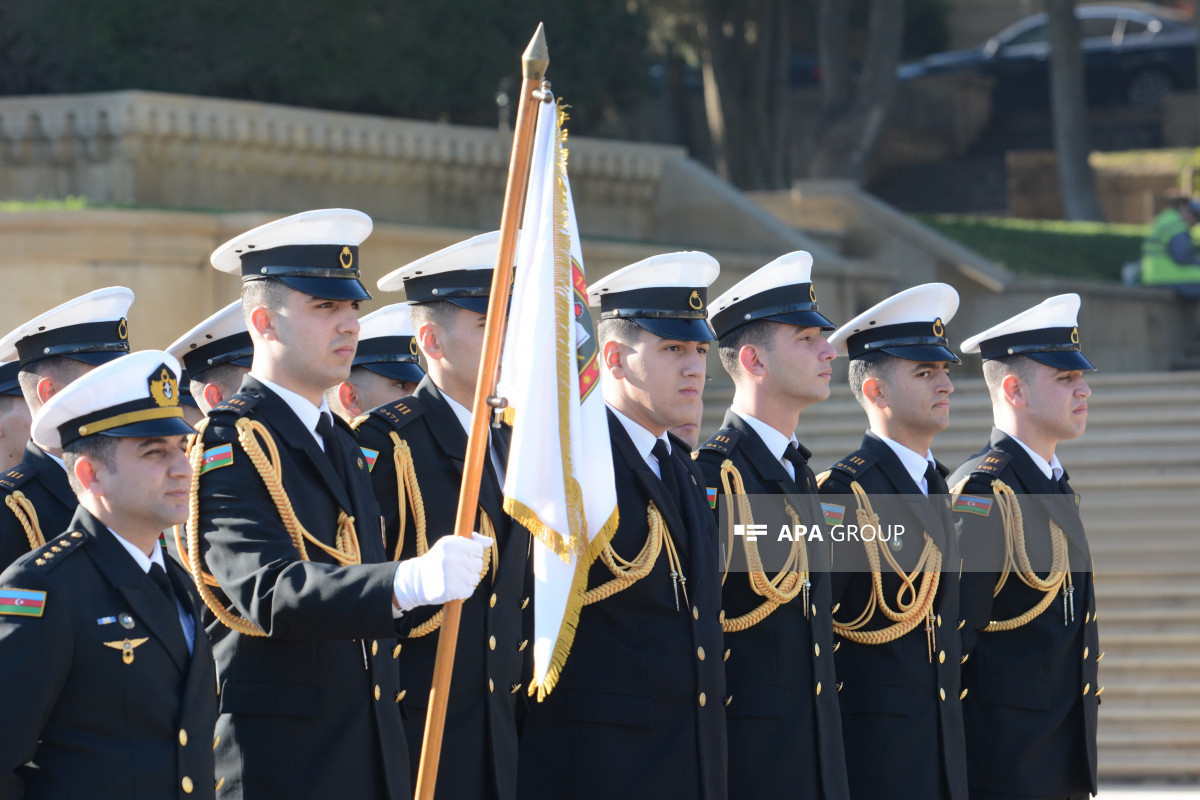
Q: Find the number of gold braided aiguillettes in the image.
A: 7